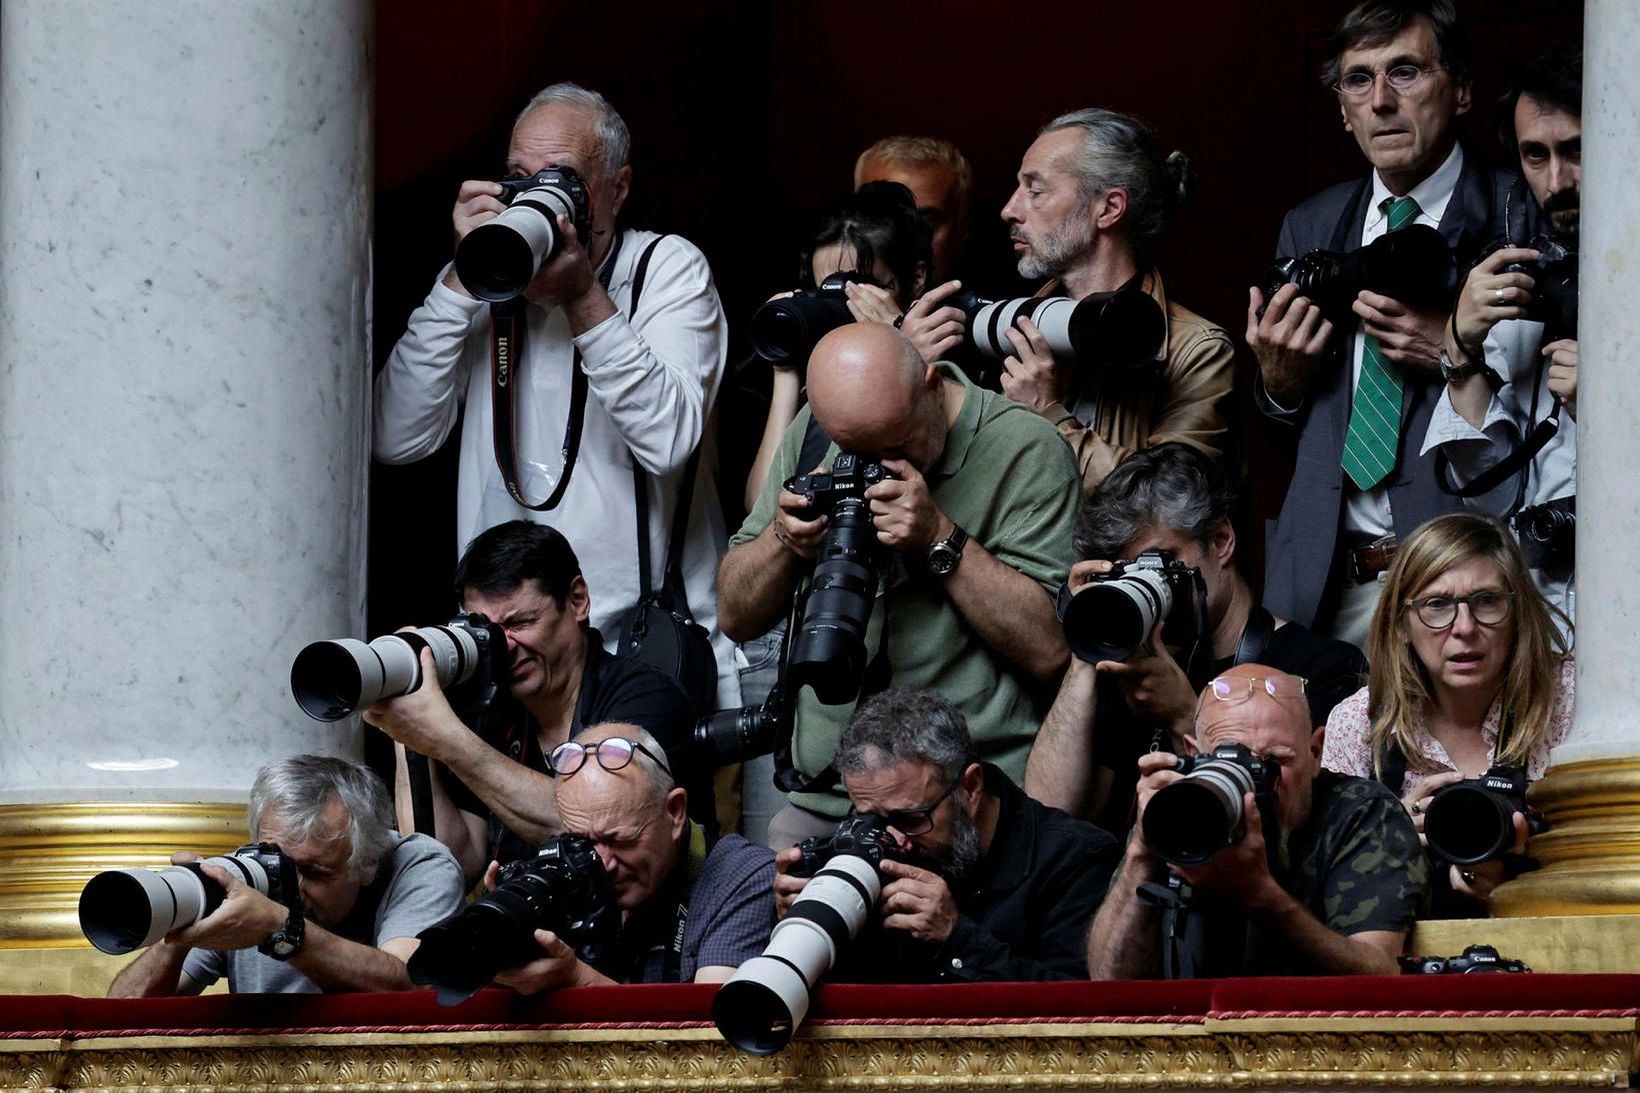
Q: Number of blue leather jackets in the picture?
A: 0